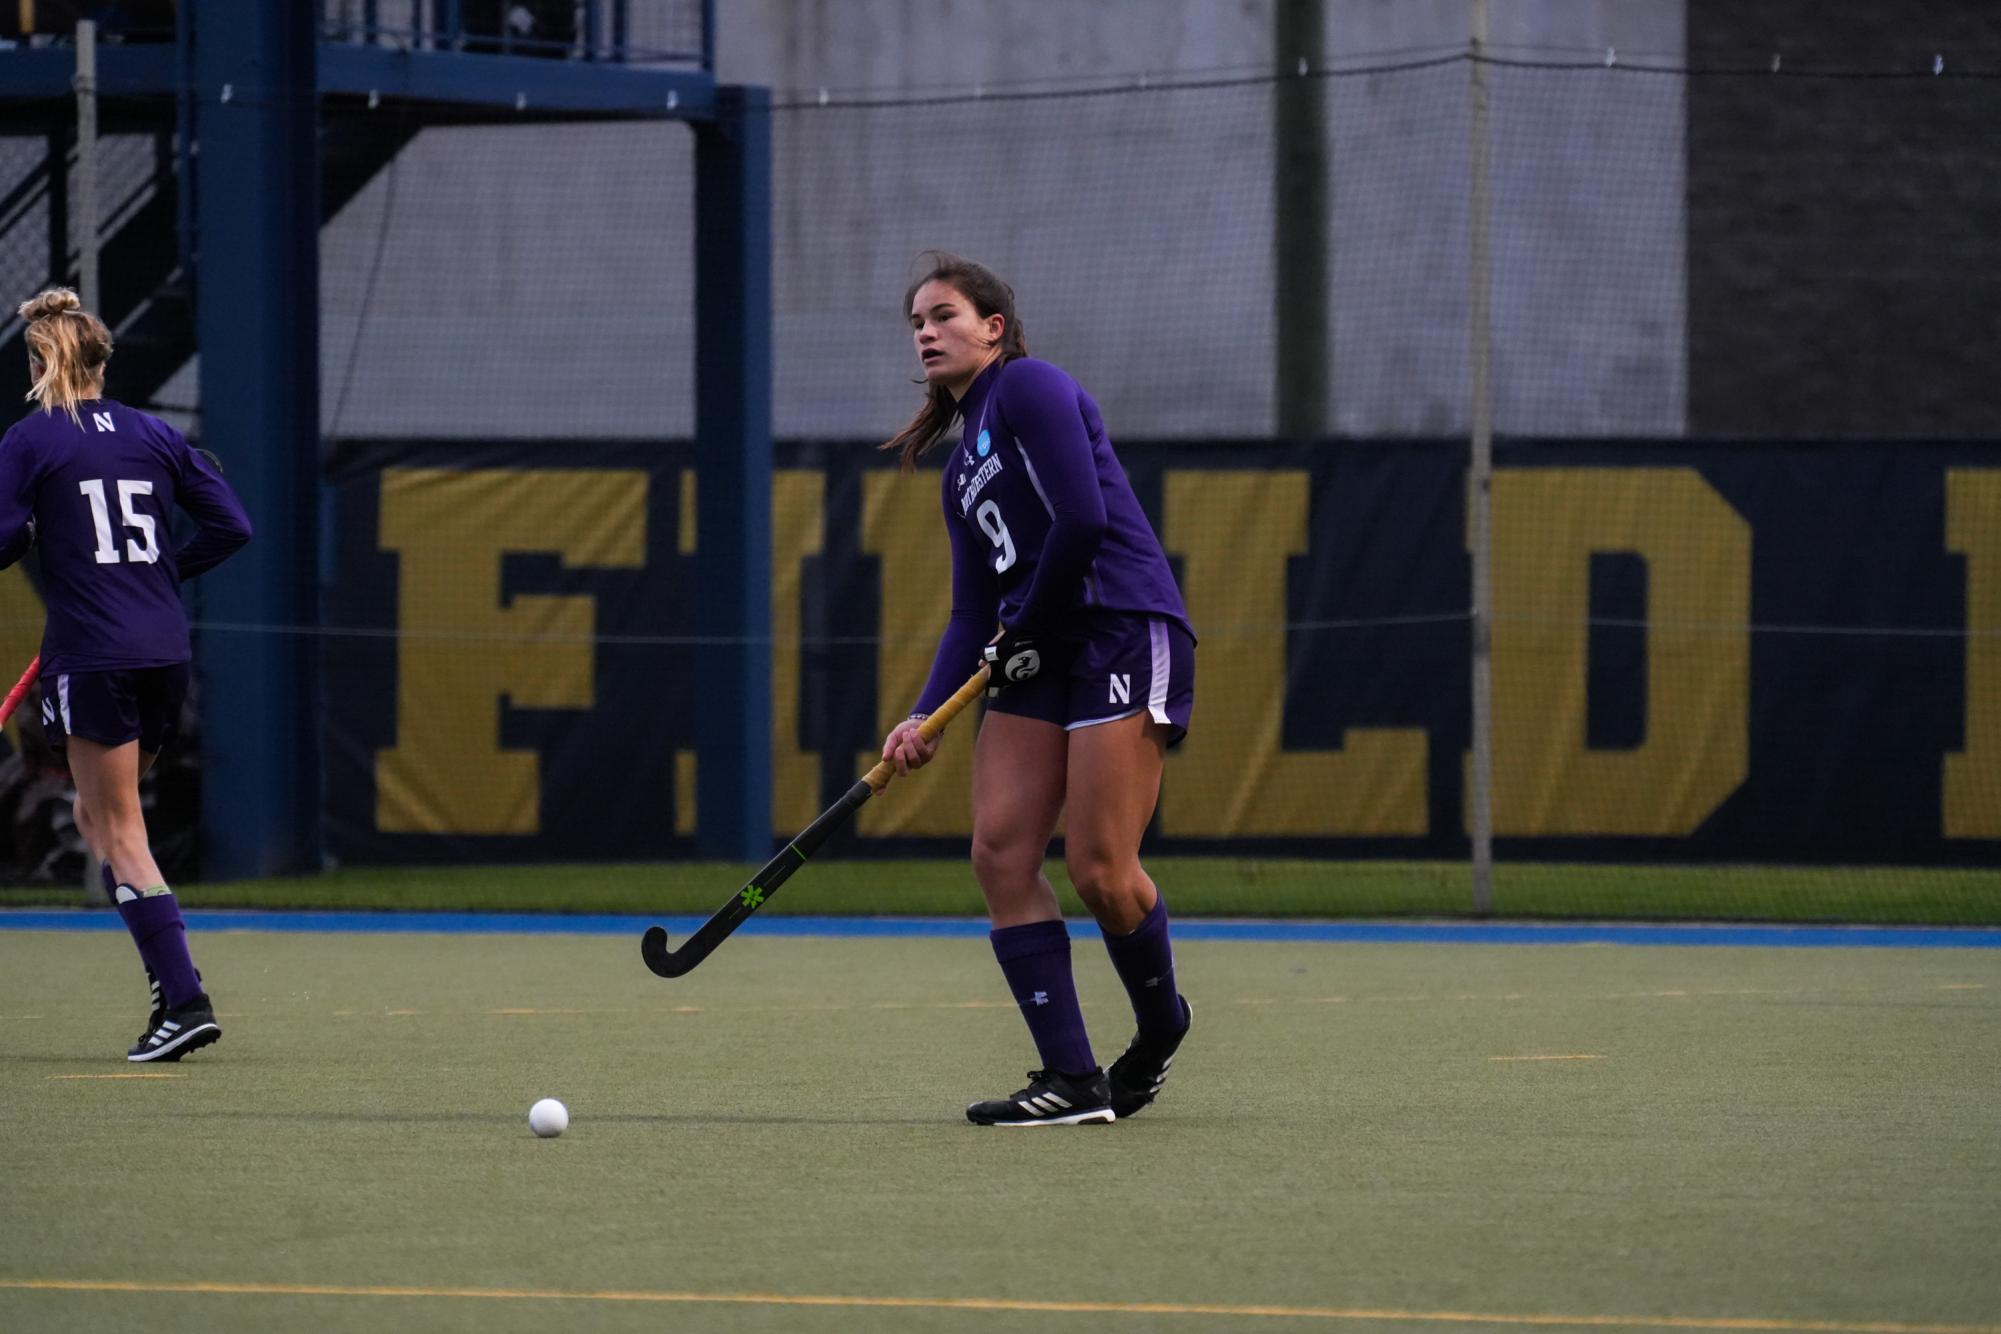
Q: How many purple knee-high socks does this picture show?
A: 4